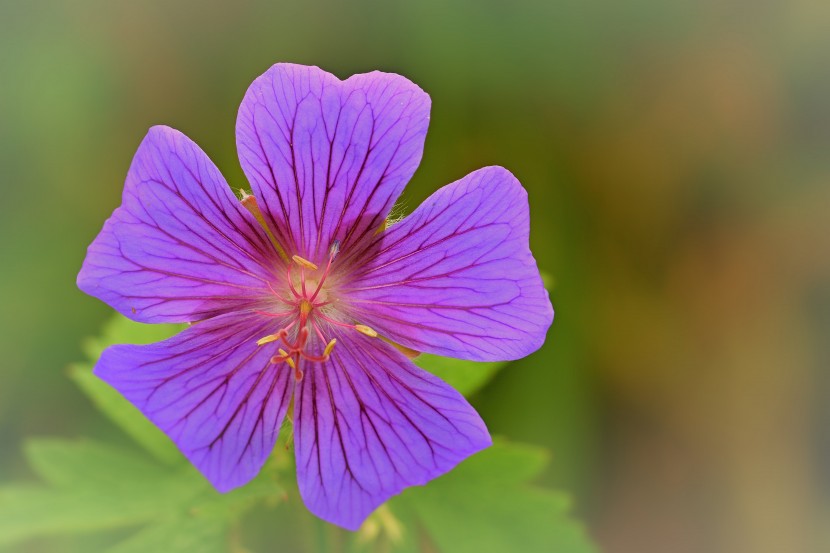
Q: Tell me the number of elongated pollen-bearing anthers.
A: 5